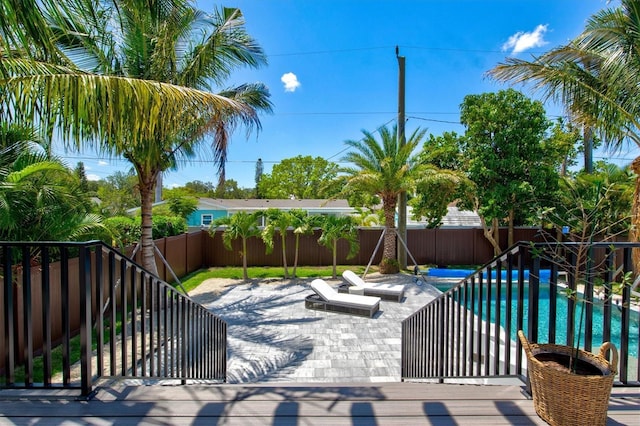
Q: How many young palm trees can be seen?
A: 4